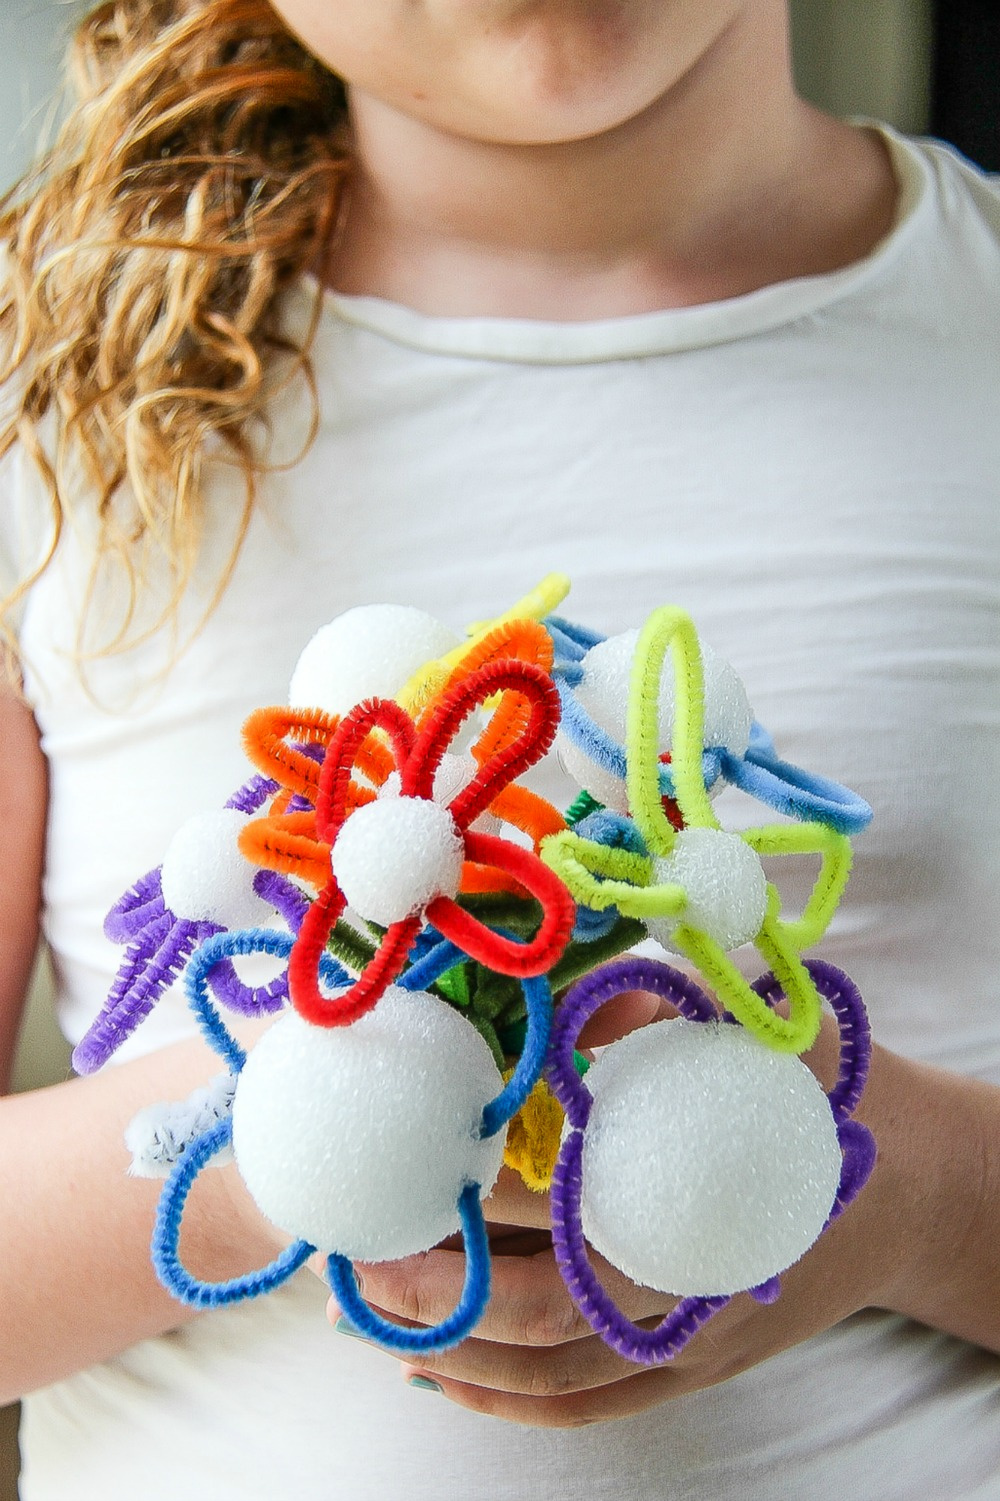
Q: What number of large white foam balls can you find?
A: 4